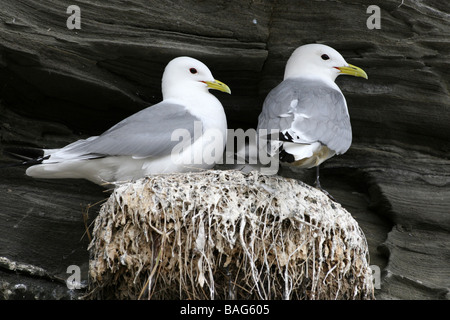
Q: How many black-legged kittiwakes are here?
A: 2